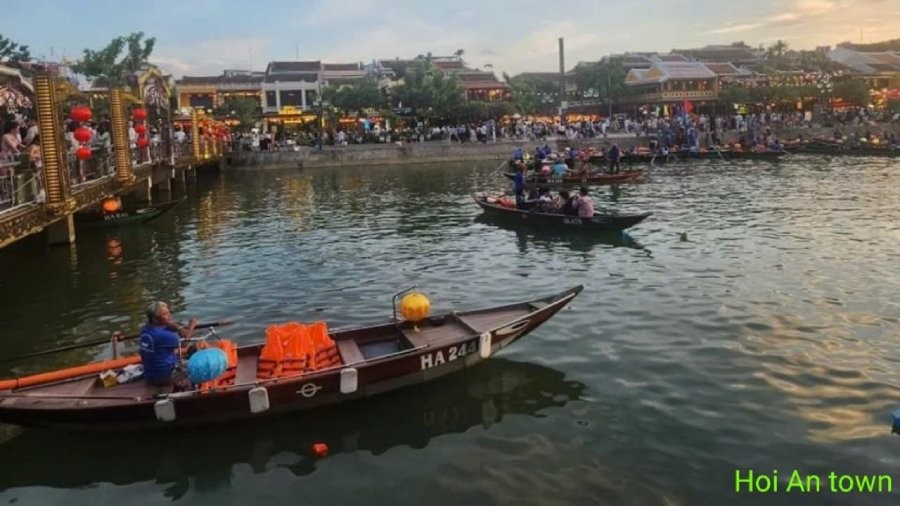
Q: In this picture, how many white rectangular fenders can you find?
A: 4